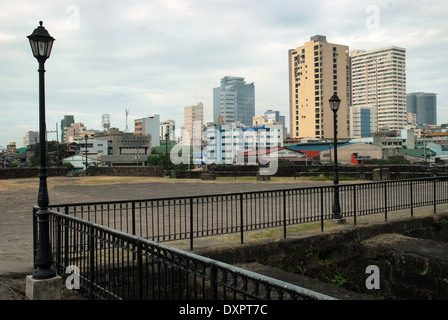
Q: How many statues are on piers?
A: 0